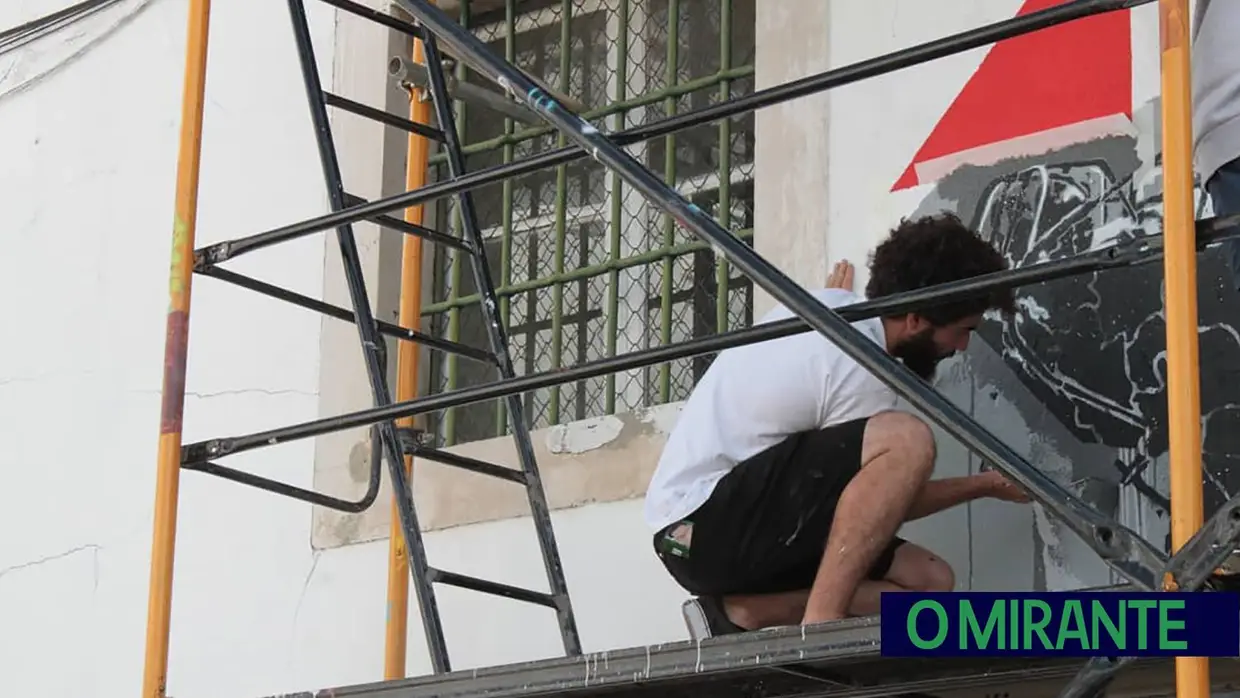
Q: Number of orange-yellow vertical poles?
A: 3